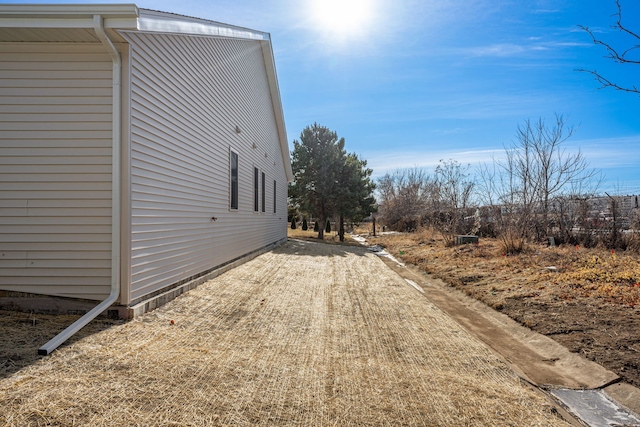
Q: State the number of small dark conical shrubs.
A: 4